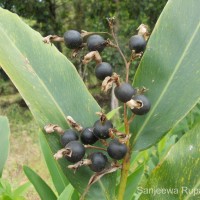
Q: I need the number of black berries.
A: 12